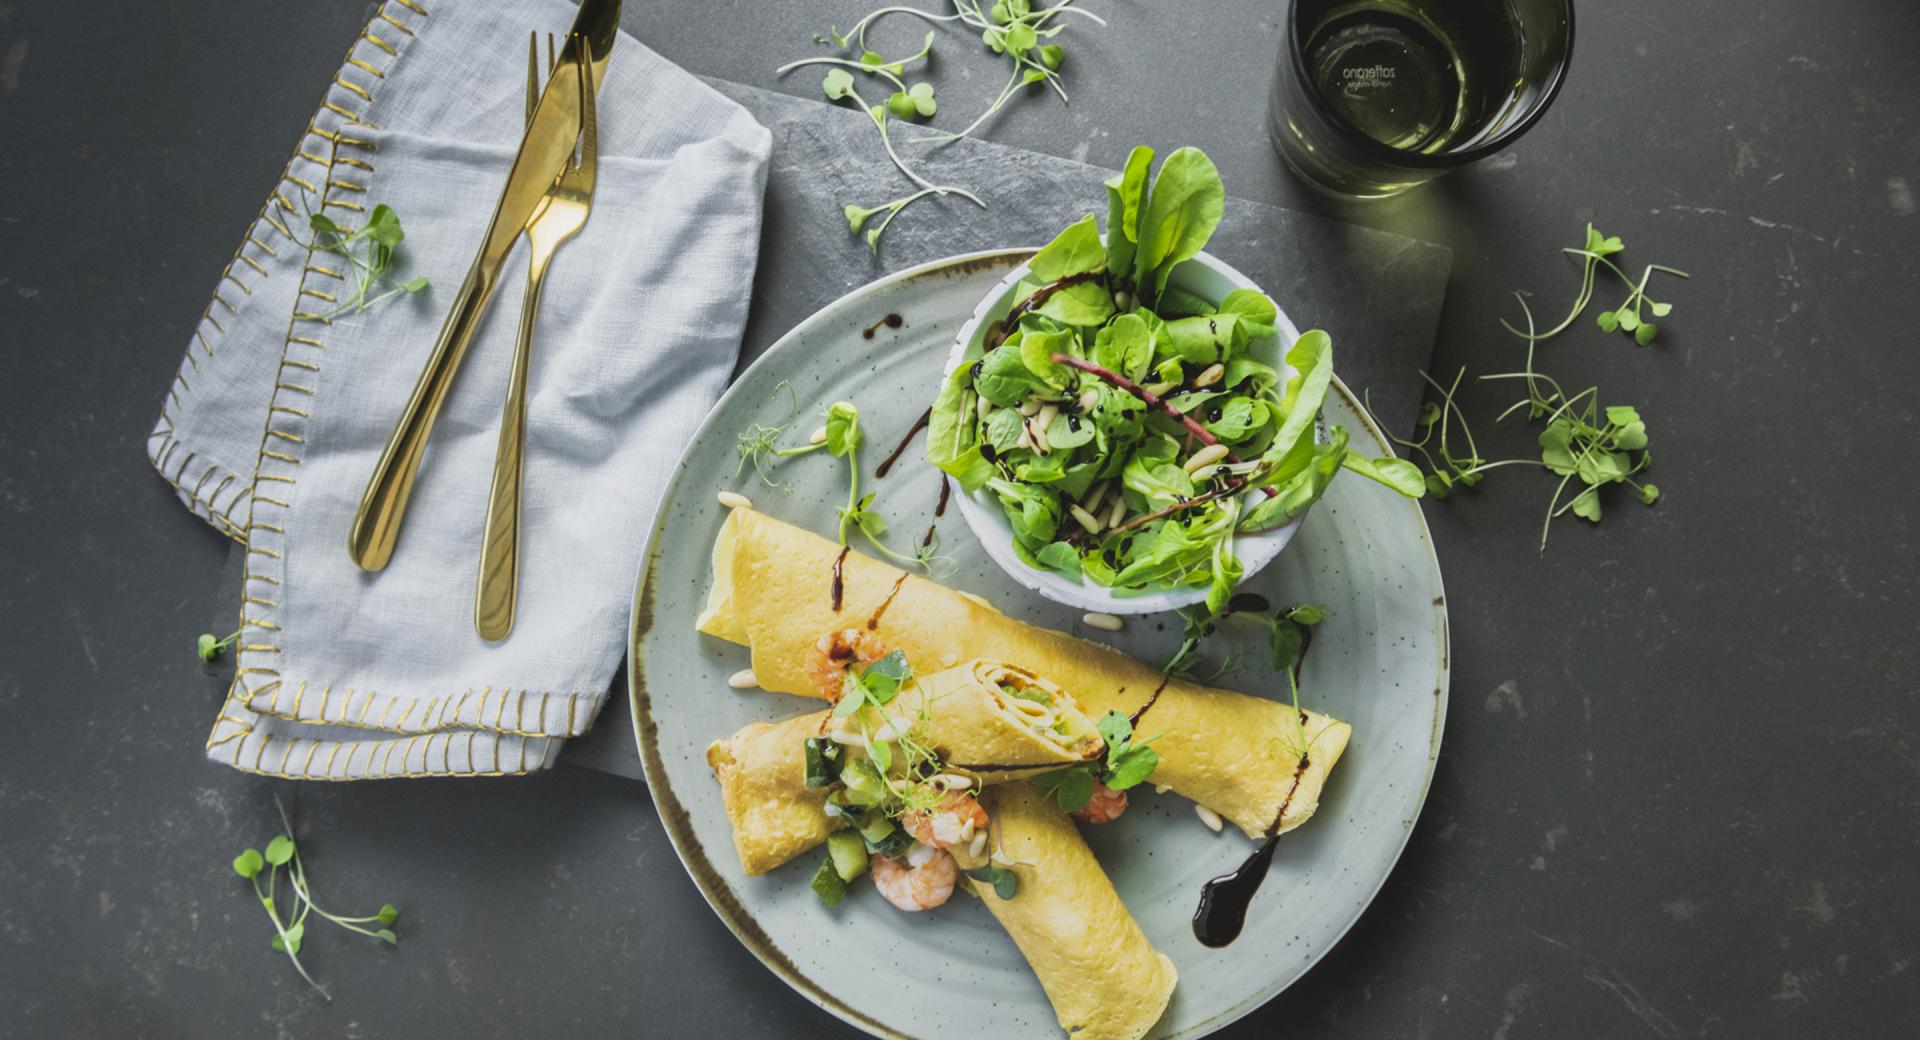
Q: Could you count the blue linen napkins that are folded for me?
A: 1